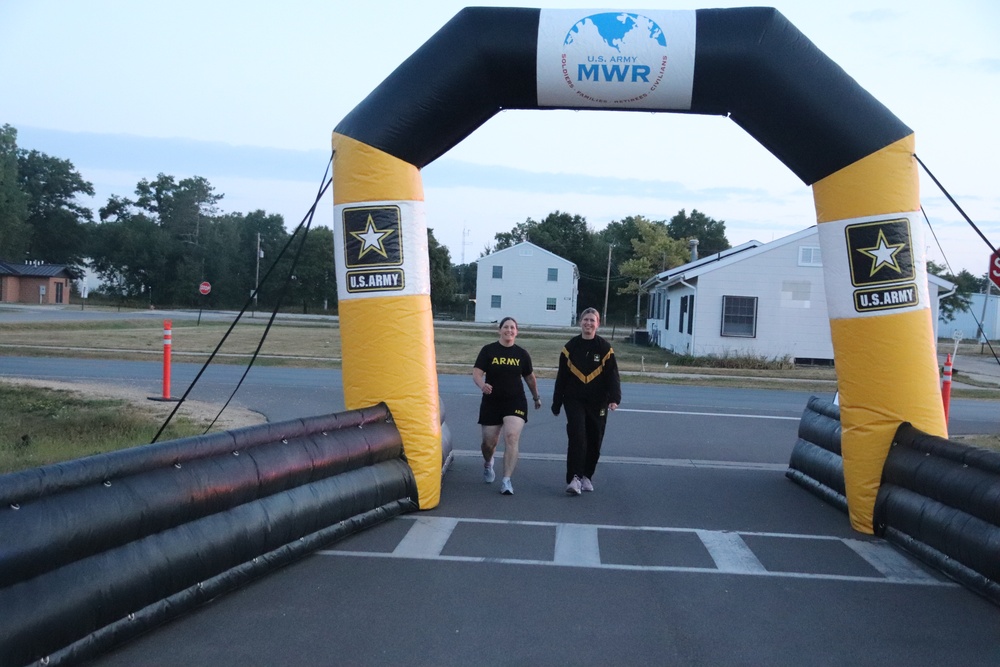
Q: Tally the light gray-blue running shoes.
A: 2